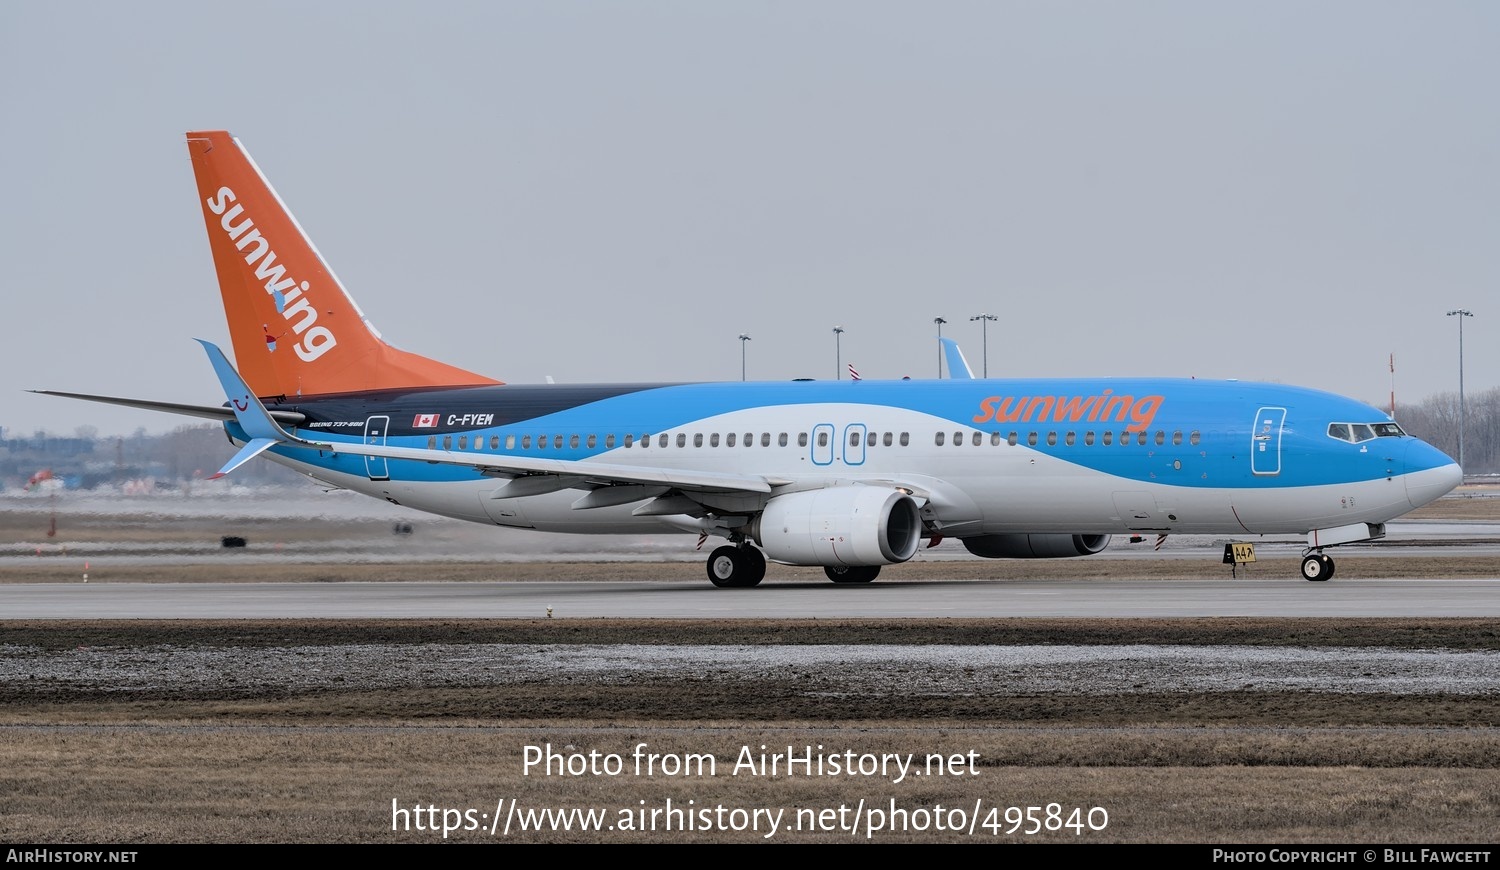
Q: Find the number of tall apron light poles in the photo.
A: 5